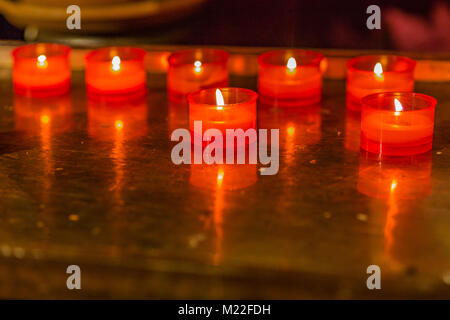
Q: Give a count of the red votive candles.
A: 7